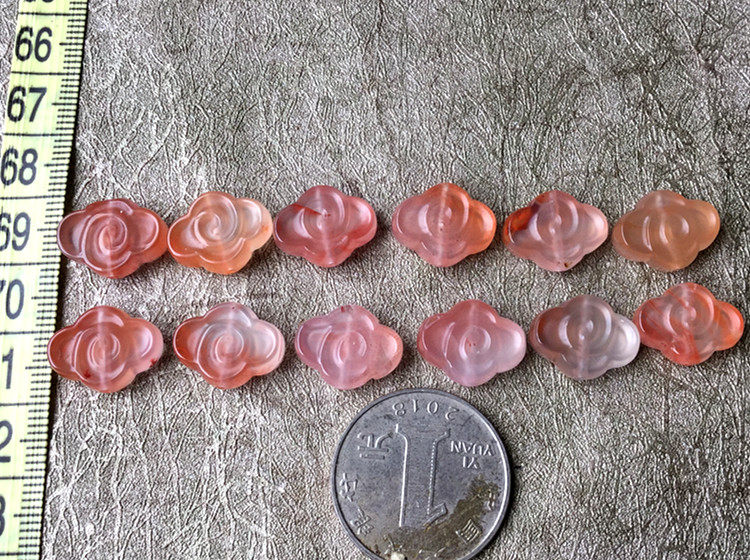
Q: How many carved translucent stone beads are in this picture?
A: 12